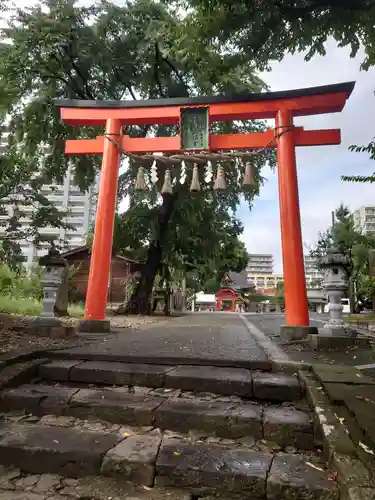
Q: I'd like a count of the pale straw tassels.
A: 5